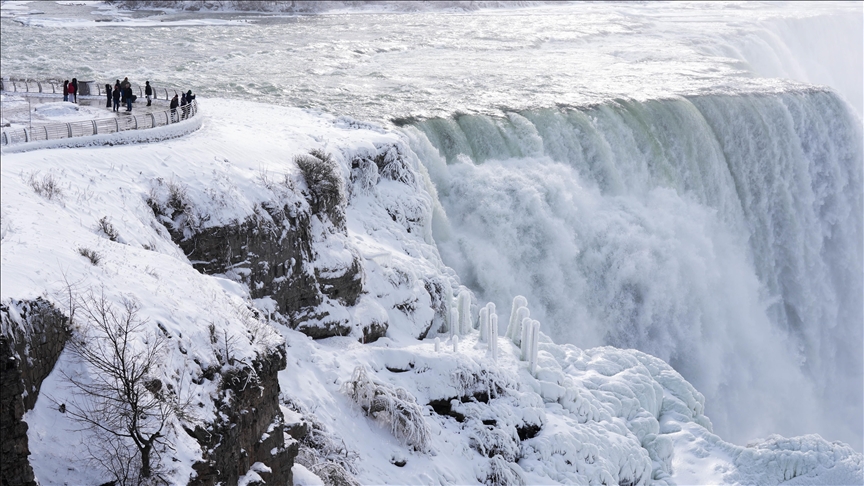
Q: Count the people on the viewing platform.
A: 12